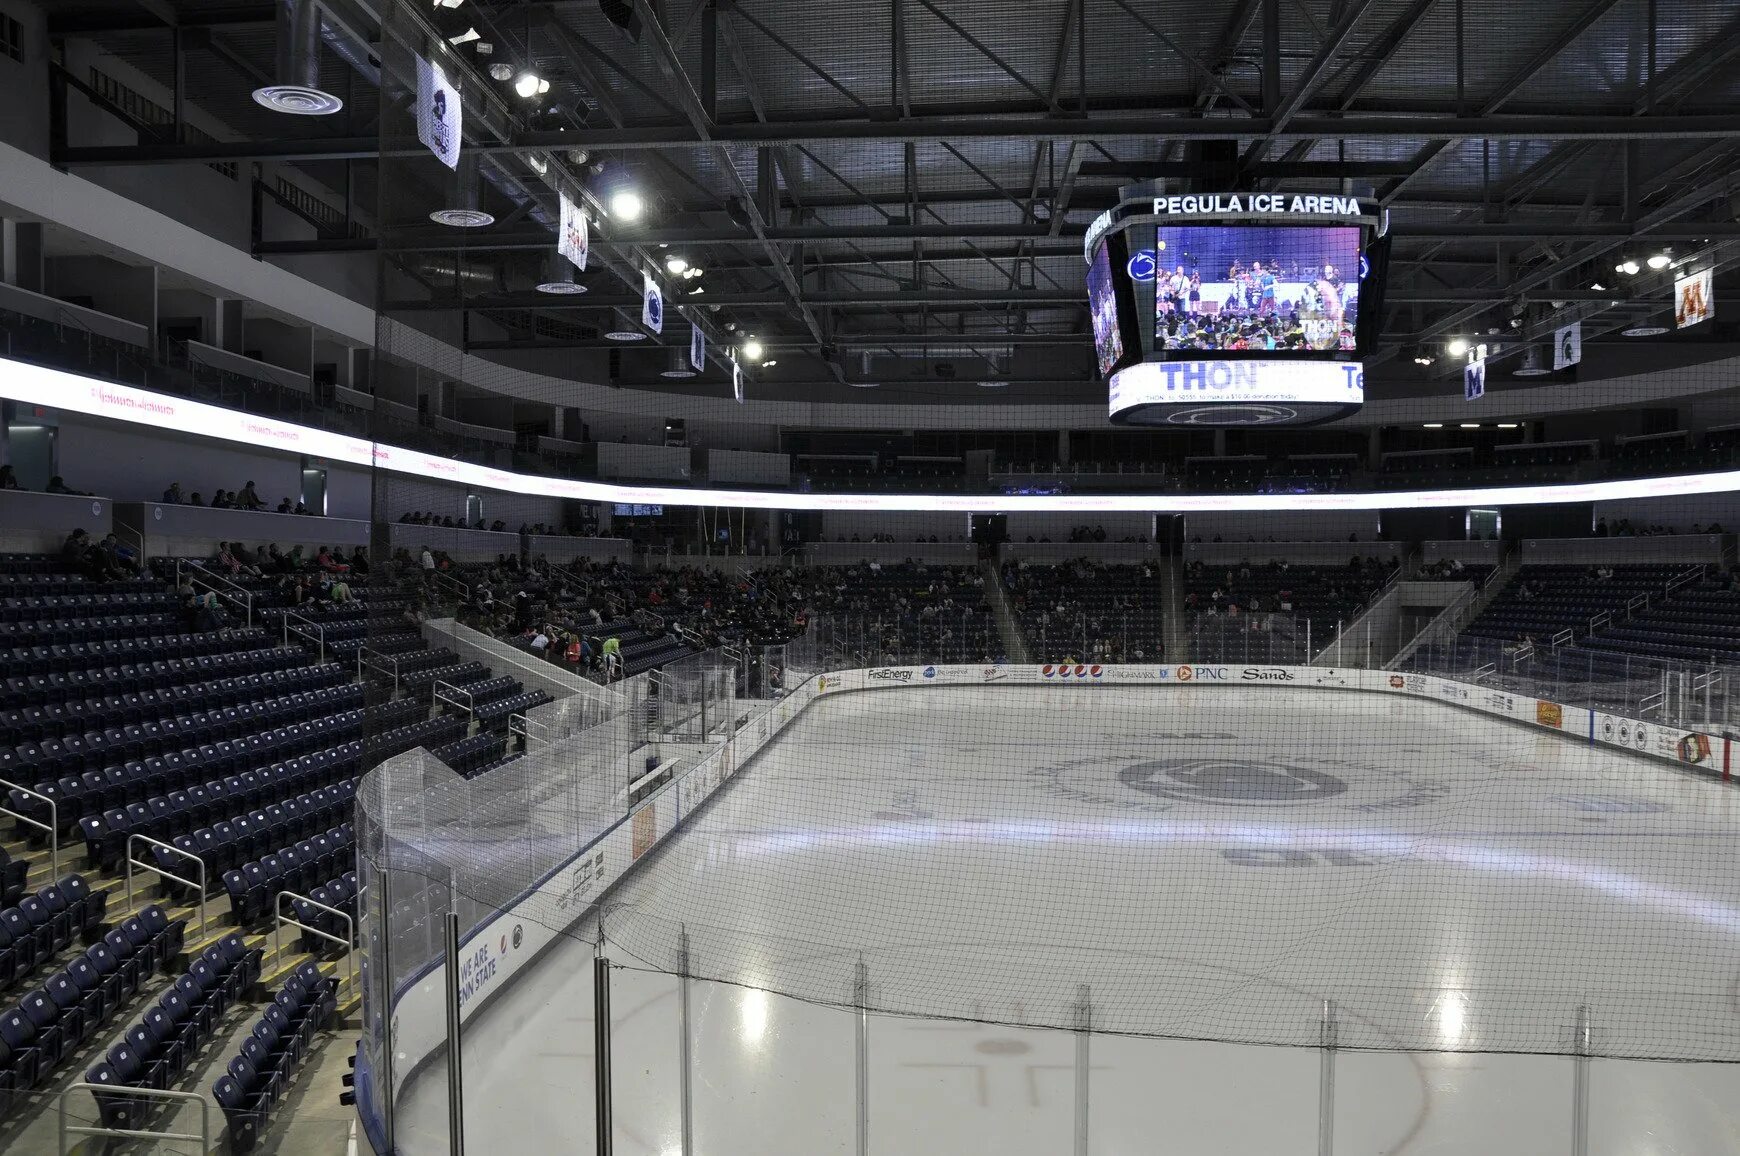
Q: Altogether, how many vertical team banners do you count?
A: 8